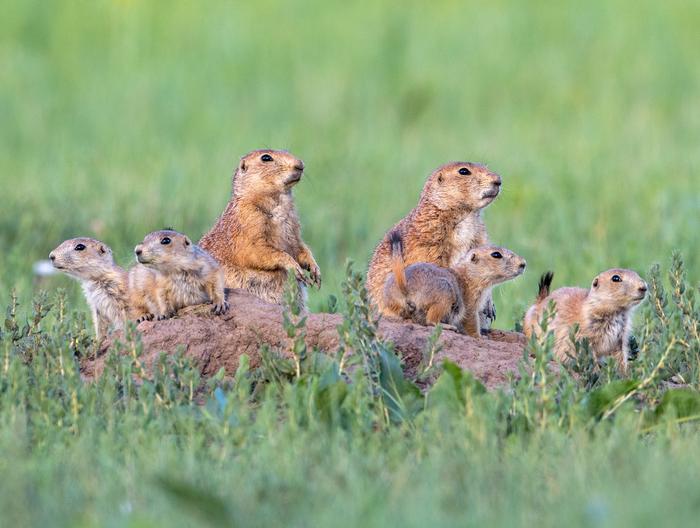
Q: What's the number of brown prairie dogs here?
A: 6